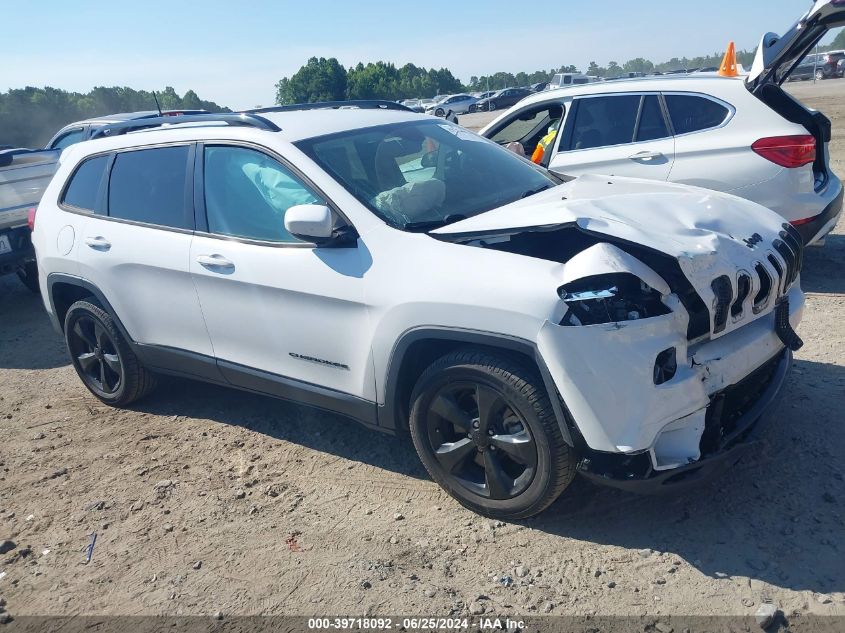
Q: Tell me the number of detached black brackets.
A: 1